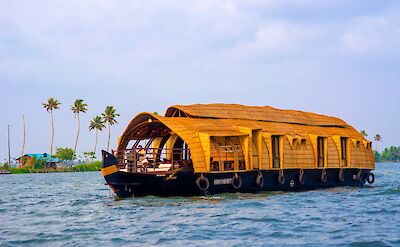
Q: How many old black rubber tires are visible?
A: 9